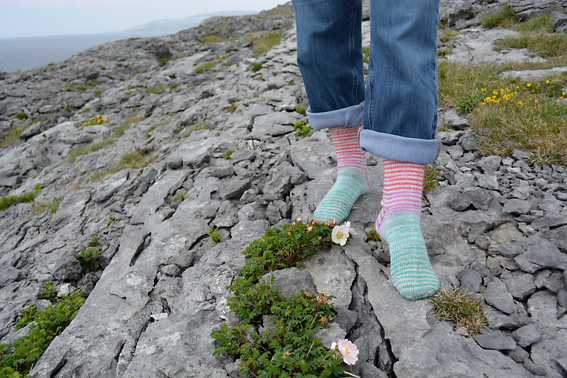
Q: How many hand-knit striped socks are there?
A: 2